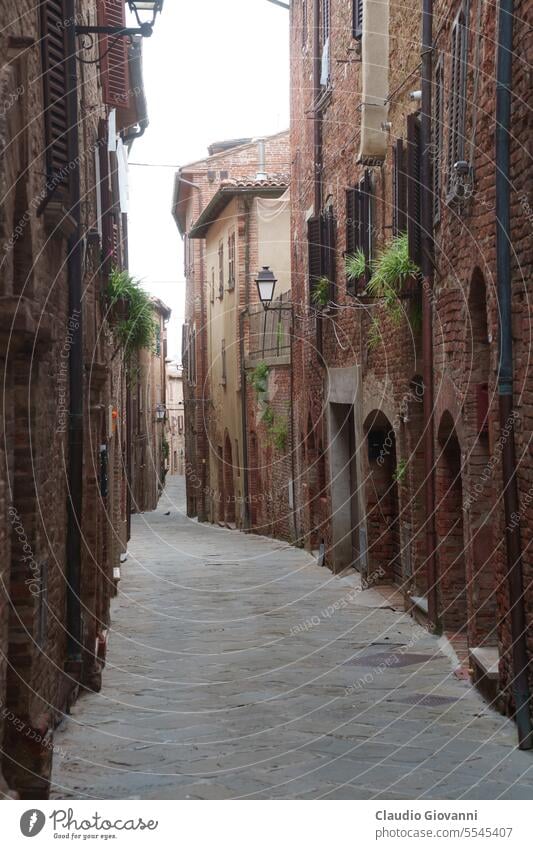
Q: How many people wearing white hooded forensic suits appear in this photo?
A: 0